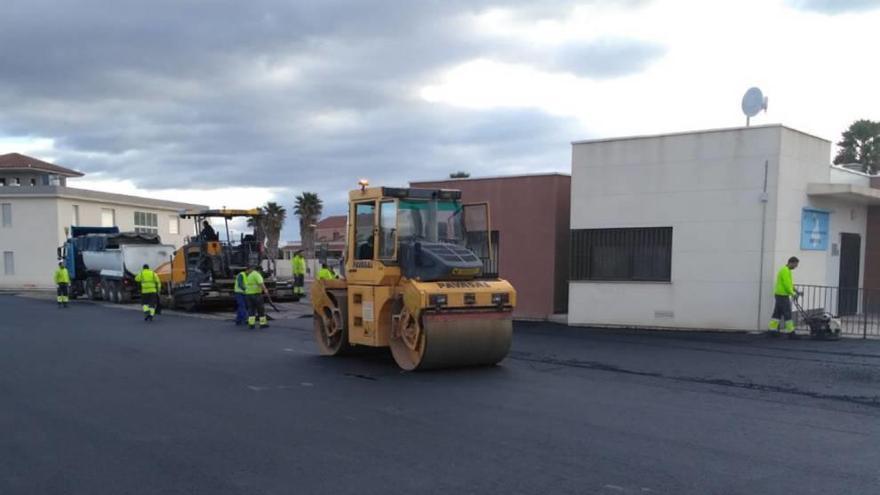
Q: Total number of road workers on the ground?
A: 7